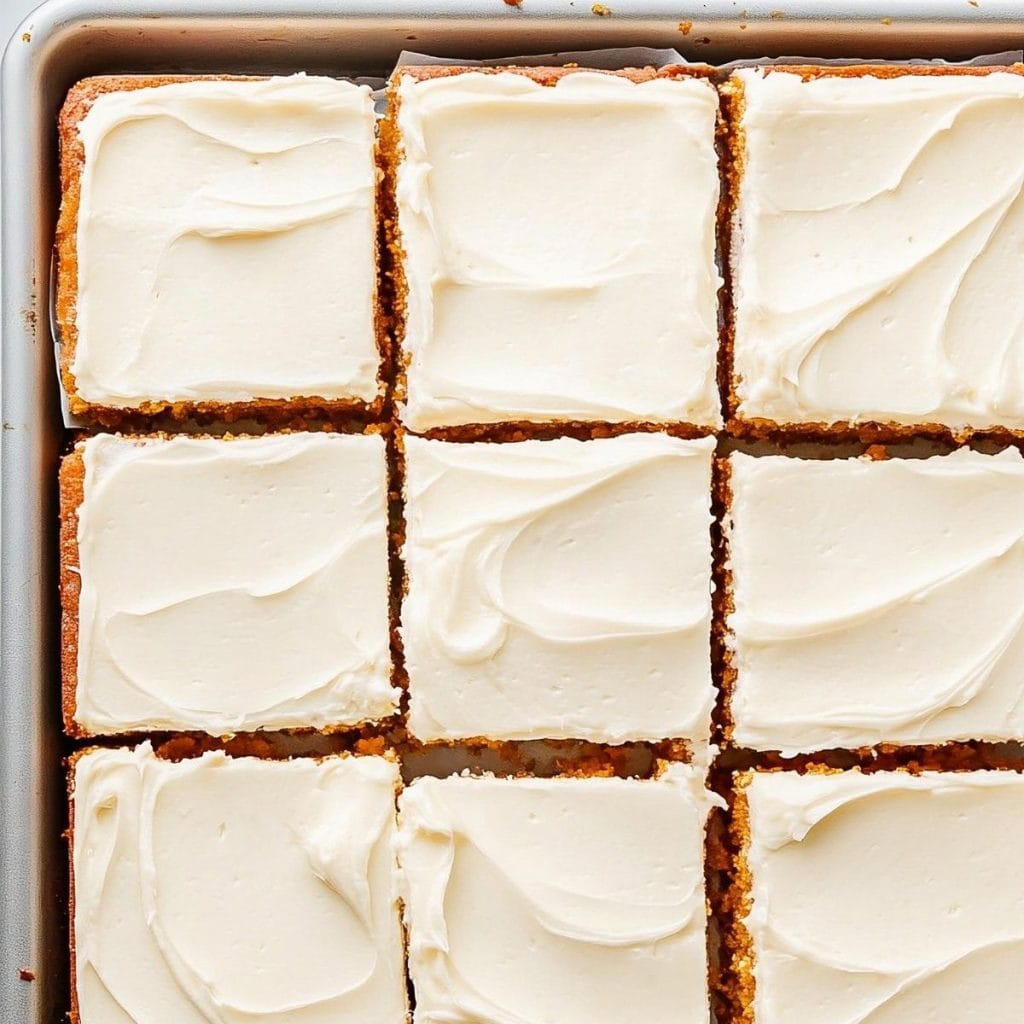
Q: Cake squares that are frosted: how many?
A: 9